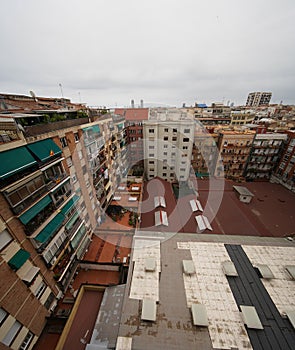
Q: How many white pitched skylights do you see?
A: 4